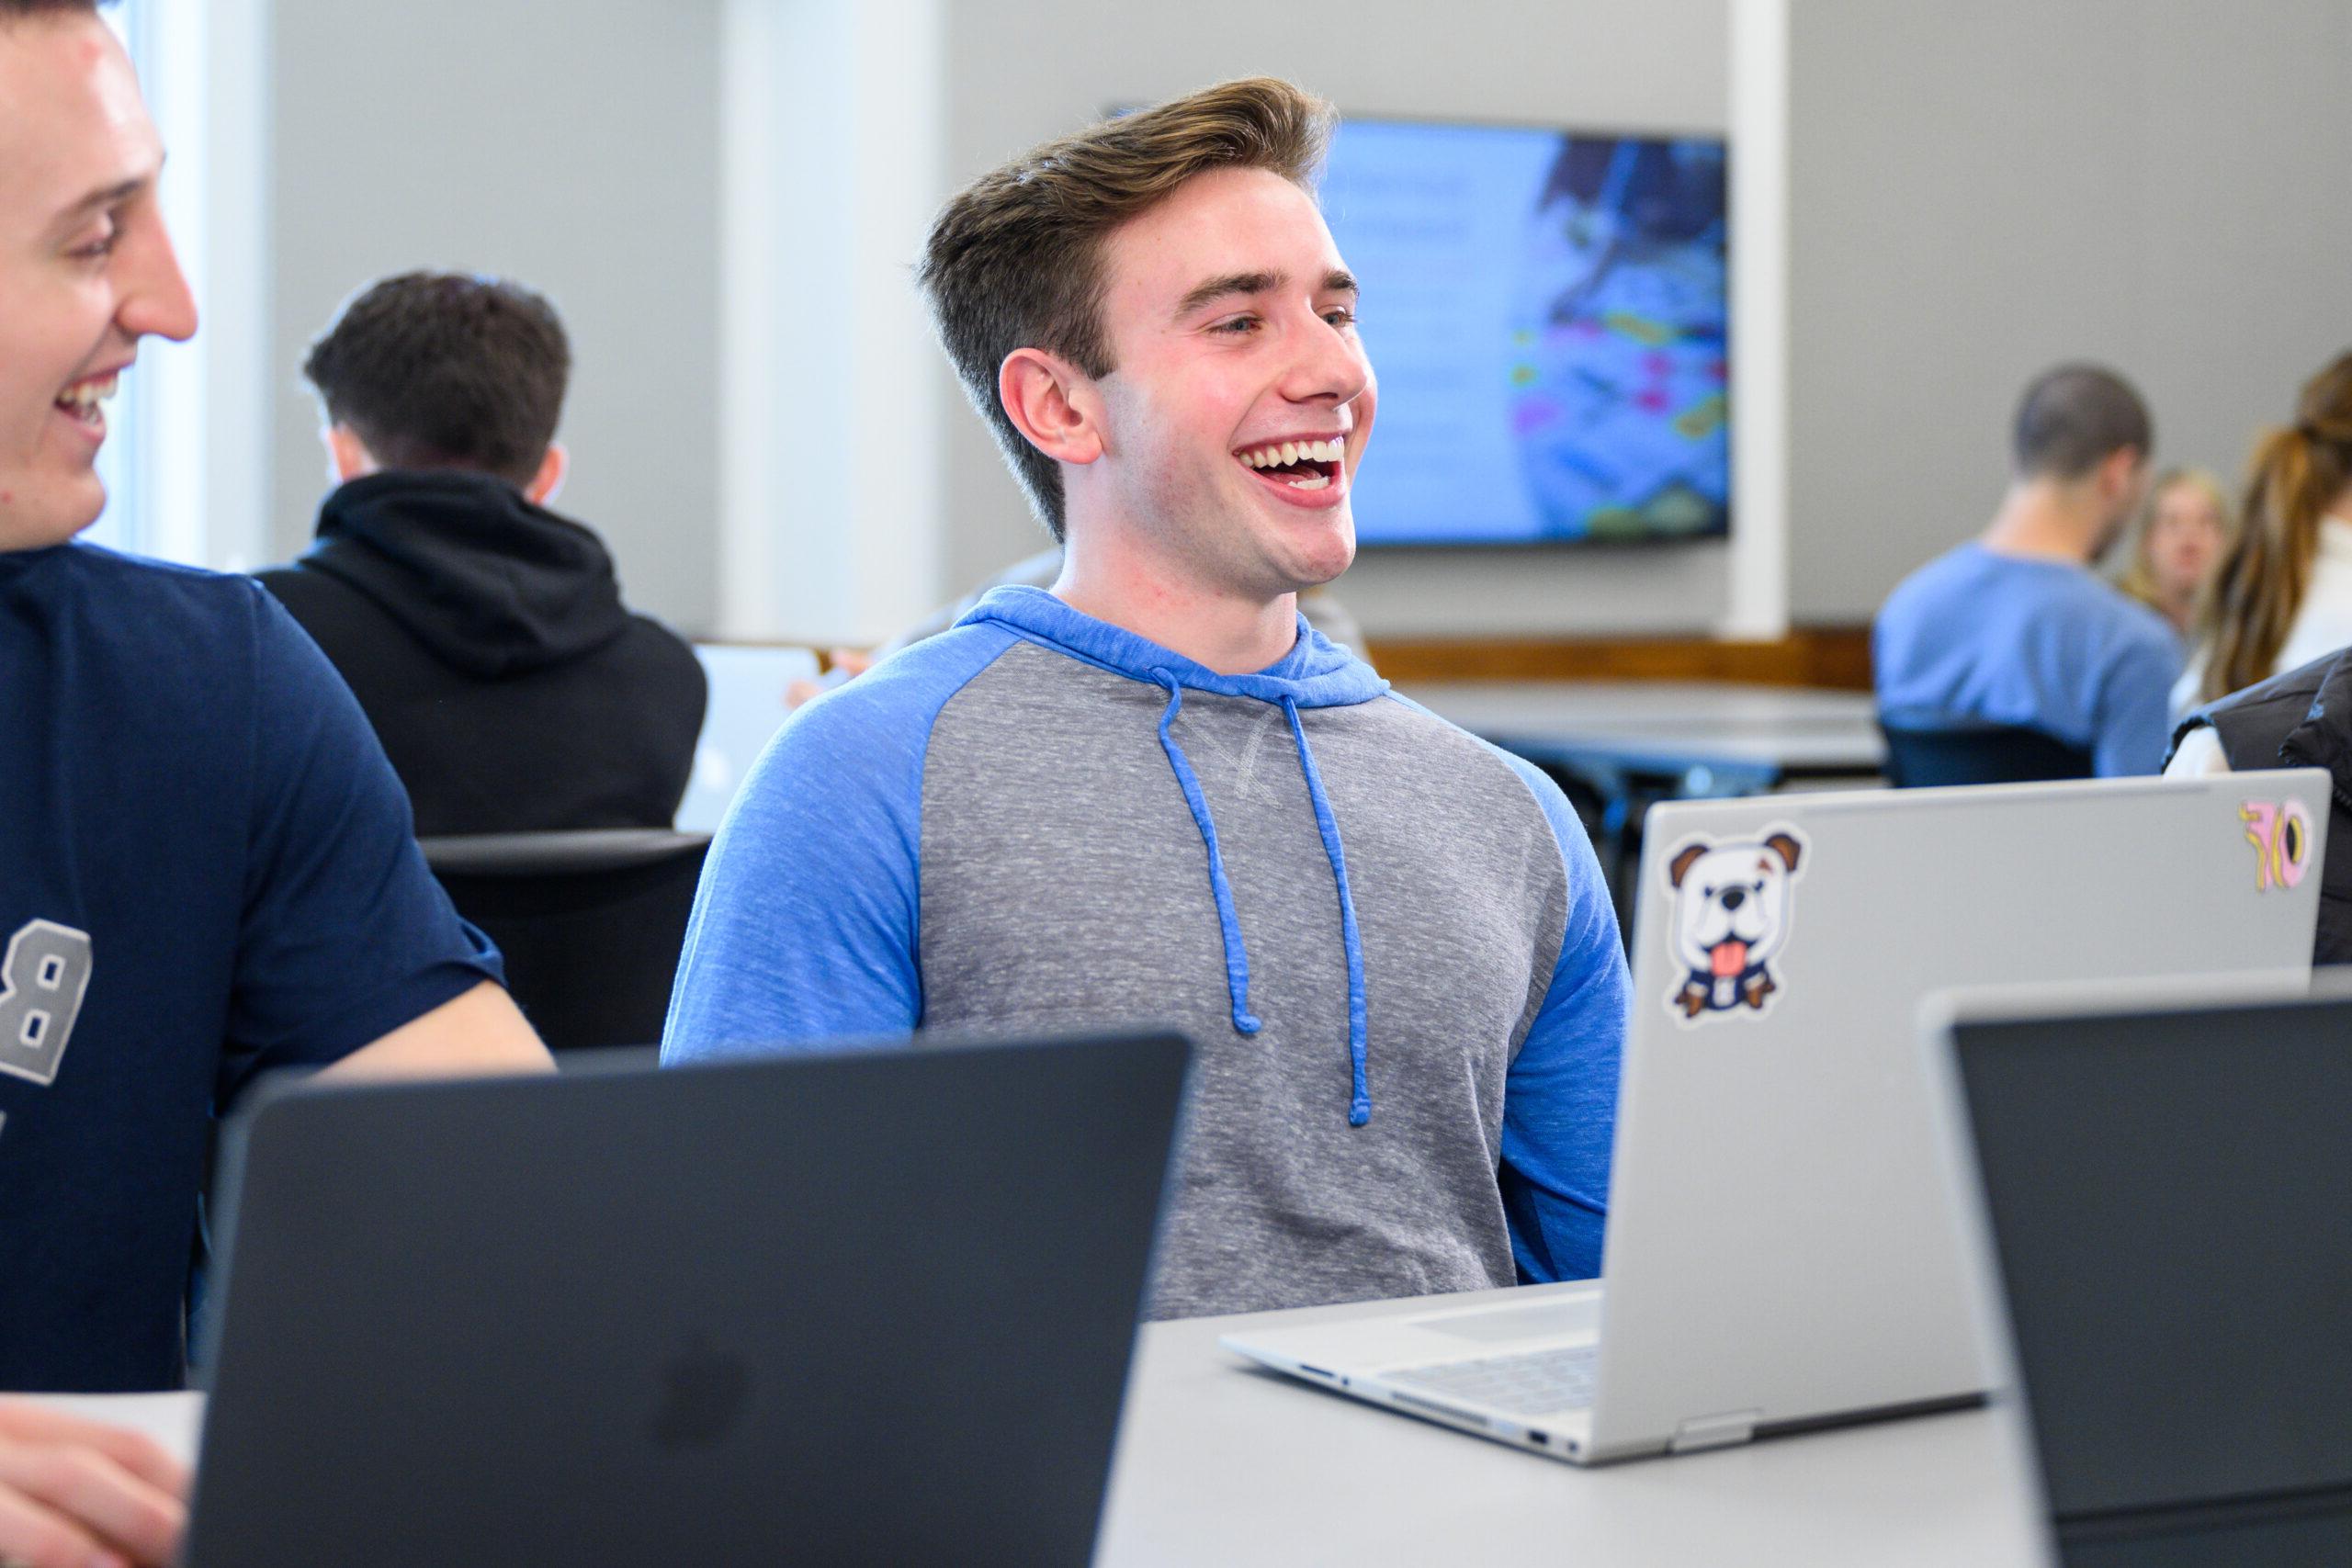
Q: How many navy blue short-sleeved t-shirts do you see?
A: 1